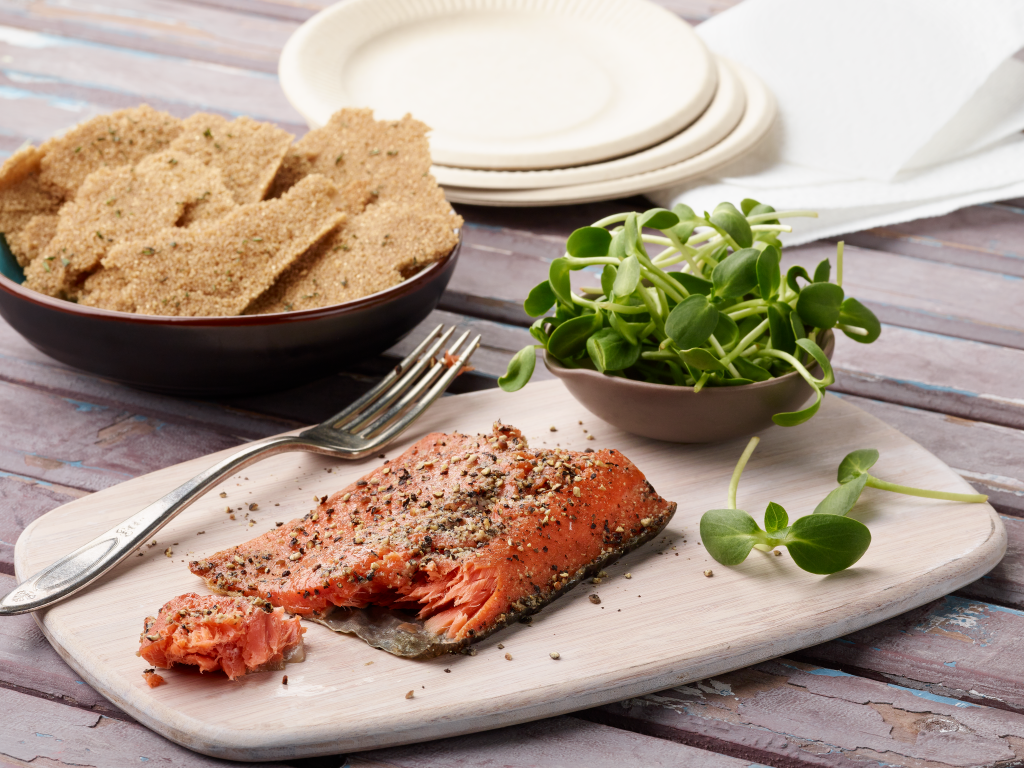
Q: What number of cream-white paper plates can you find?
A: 3